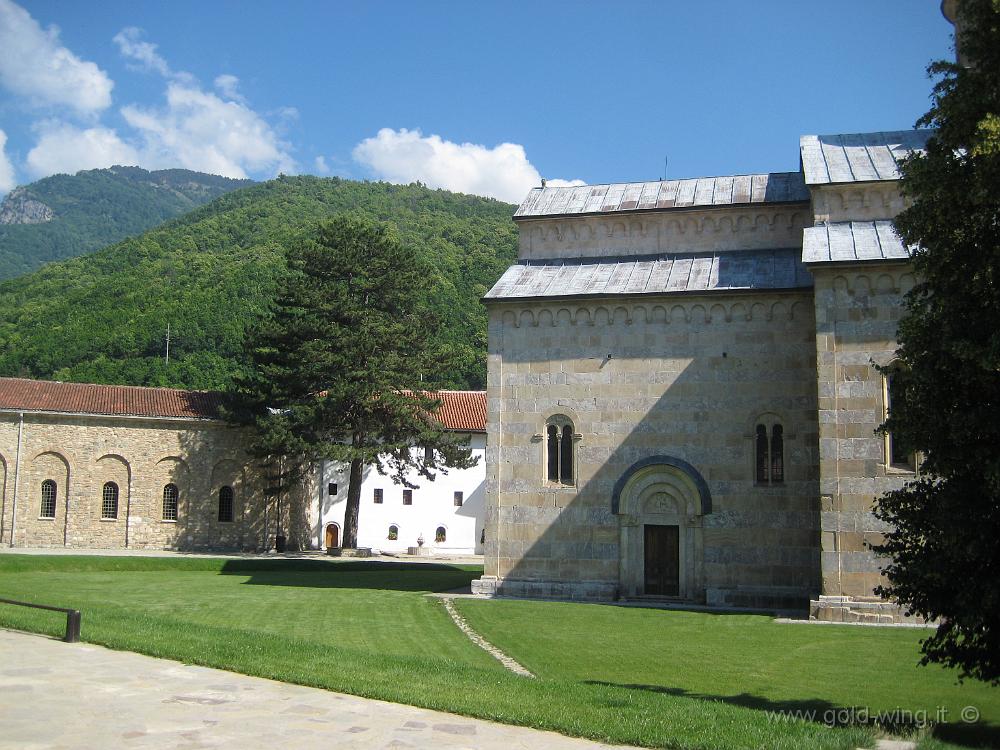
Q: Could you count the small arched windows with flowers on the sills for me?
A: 2